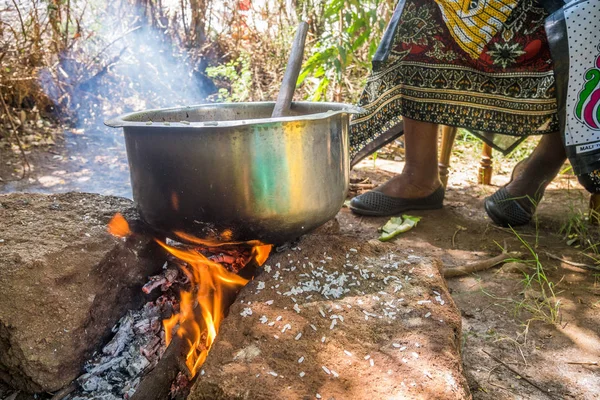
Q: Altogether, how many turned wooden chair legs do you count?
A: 3